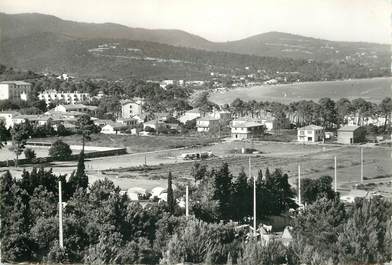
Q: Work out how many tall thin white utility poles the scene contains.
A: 7